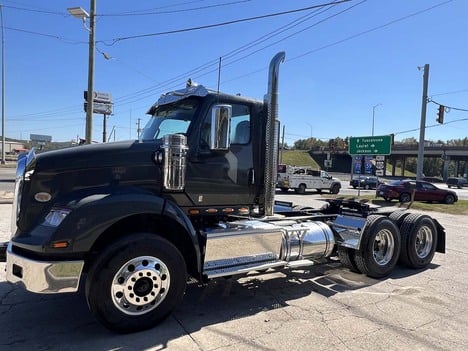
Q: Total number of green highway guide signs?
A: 1